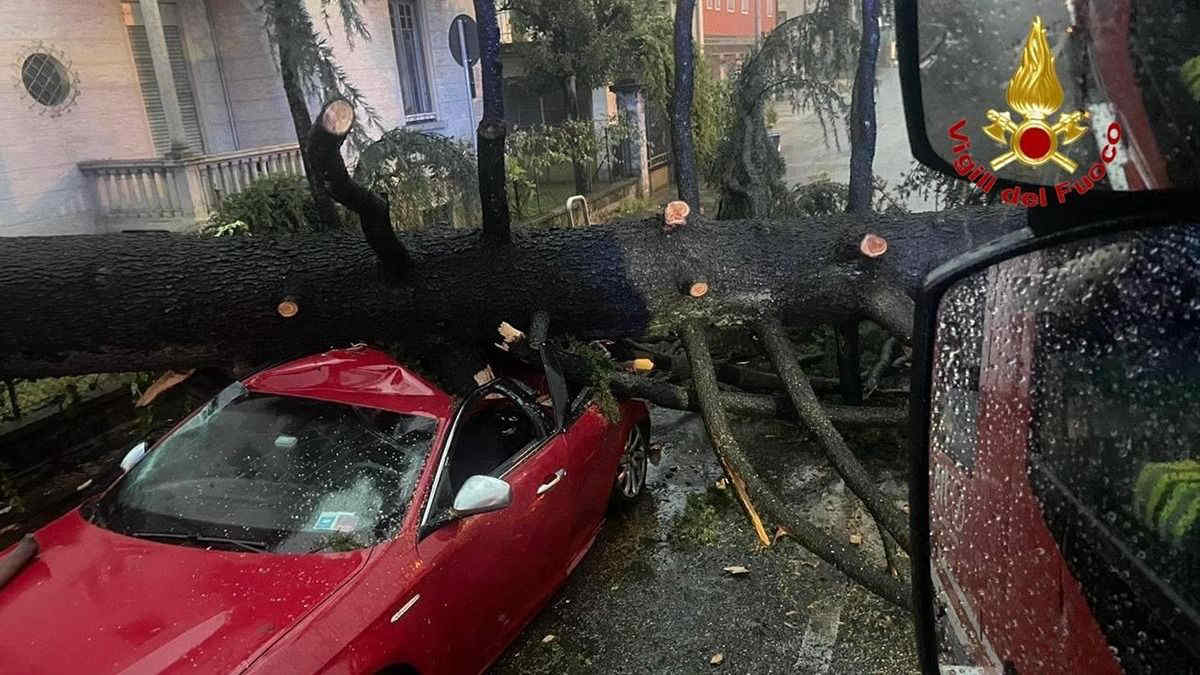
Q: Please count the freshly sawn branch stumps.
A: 5